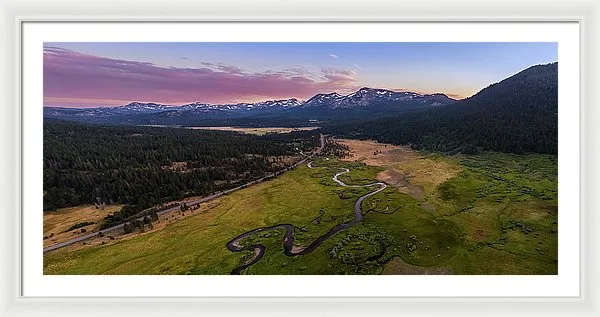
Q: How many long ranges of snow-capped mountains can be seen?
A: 1